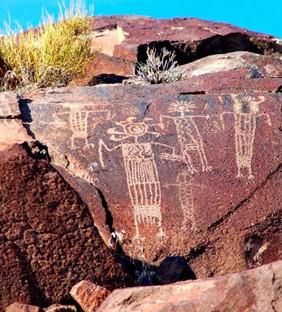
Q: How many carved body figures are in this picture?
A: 5